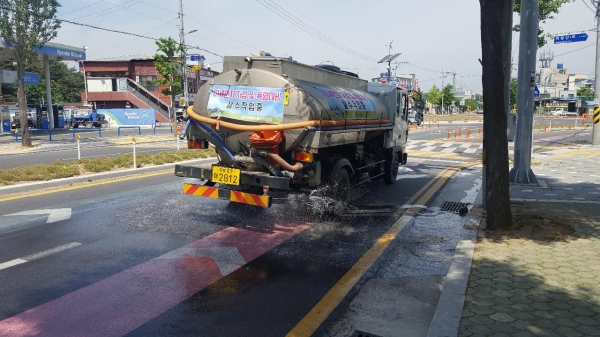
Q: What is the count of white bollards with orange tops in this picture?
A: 3